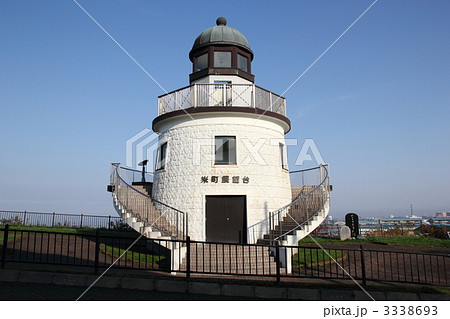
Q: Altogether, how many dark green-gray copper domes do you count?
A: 1